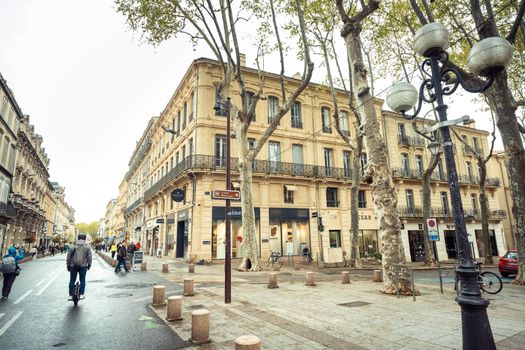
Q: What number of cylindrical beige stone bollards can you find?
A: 12